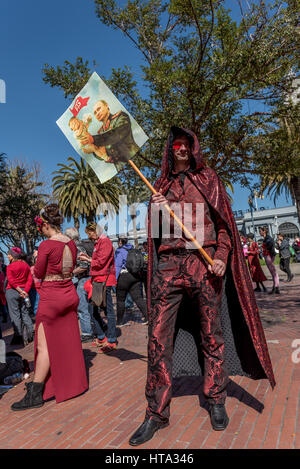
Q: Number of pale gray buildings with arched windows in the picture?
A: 1